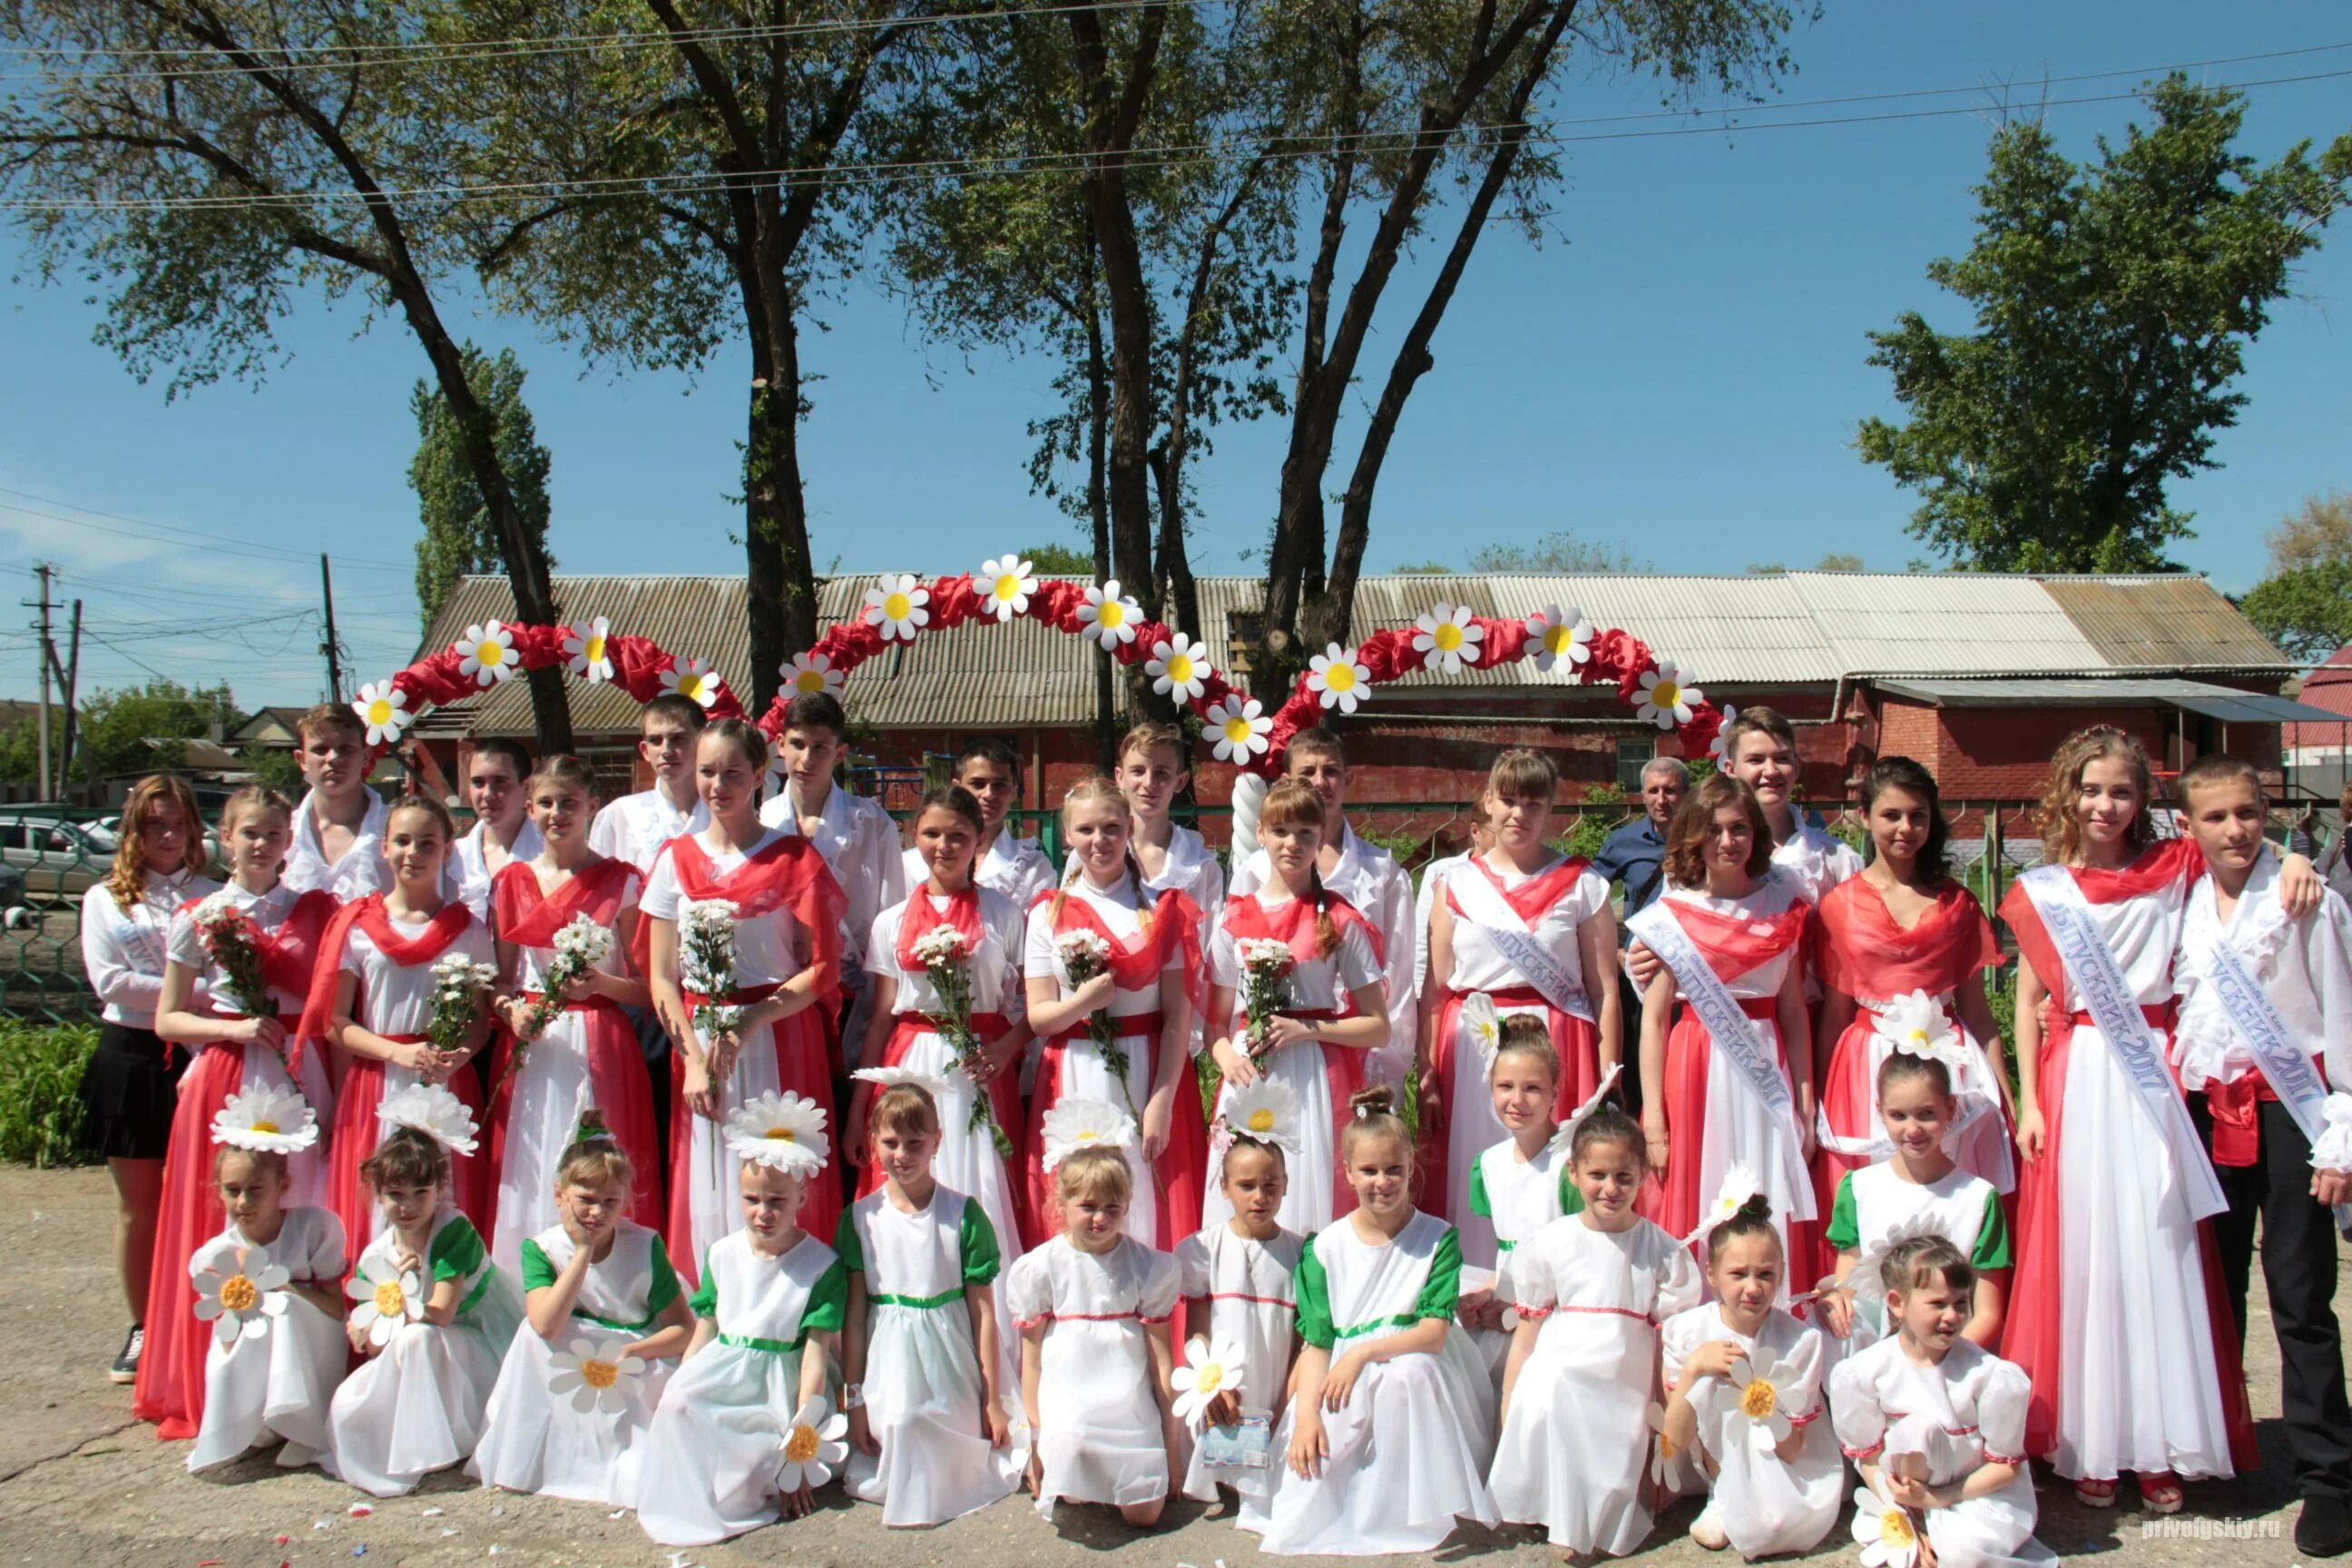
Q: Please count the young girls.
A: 13